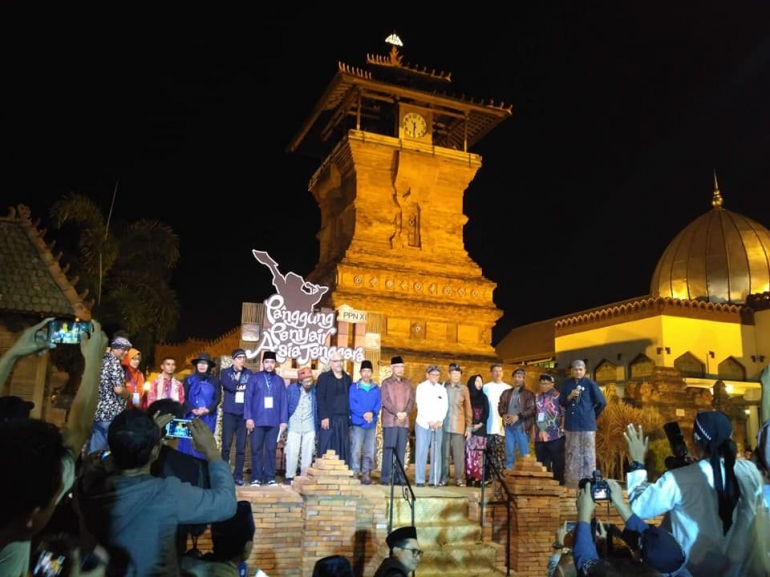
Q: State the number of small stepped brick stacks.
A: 2